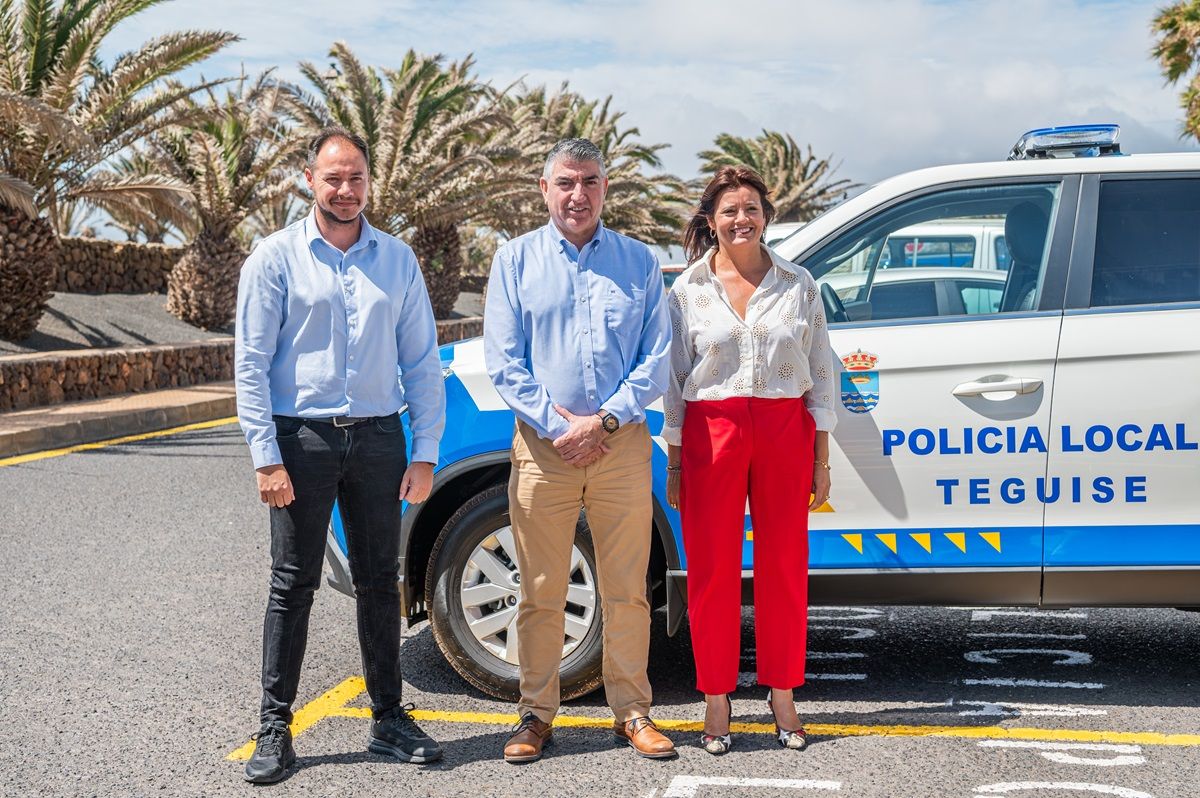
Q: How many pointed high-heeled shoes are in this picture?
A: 2